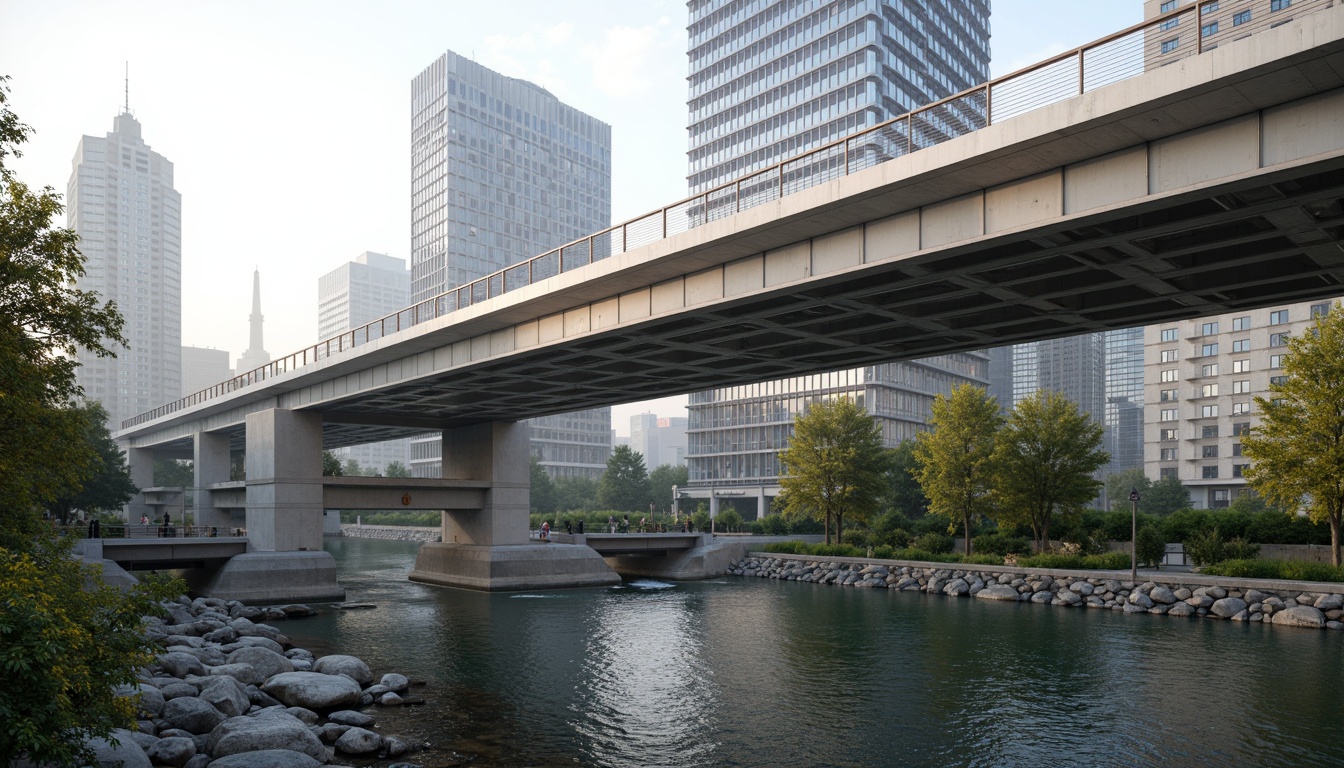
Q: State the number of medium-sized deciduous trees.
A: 4